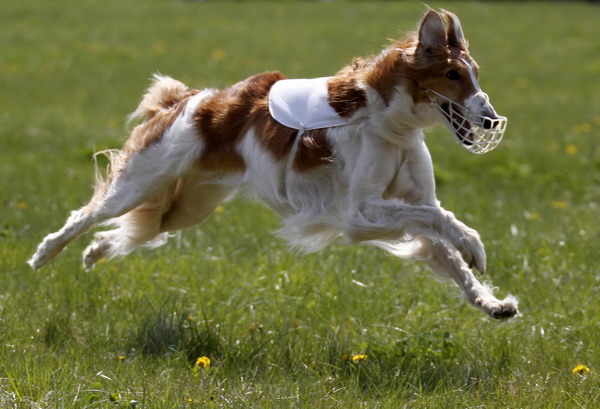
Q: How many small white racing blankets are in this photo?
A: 1